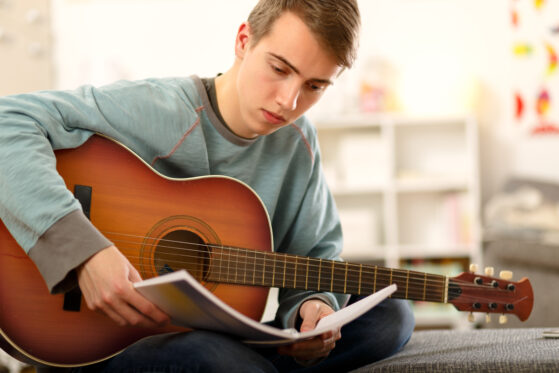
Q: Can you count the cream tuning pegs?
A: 6